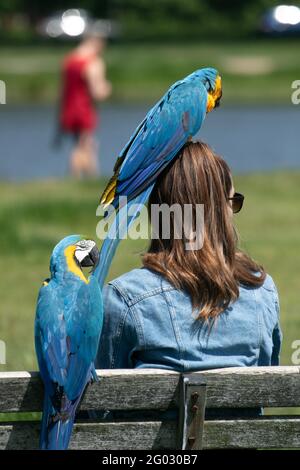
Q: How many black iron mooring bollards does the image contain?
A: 0